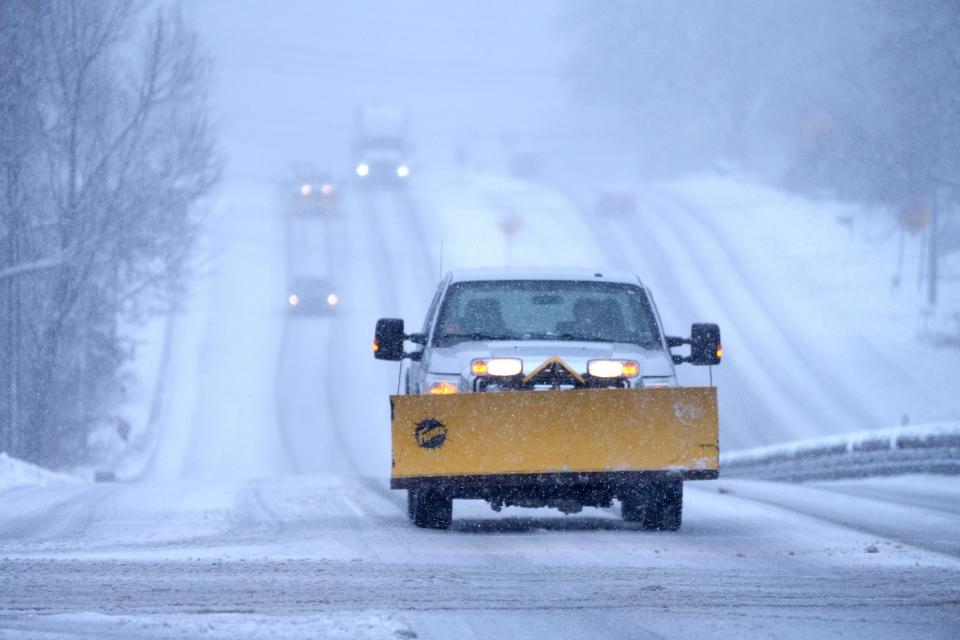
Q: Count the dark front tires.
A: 2